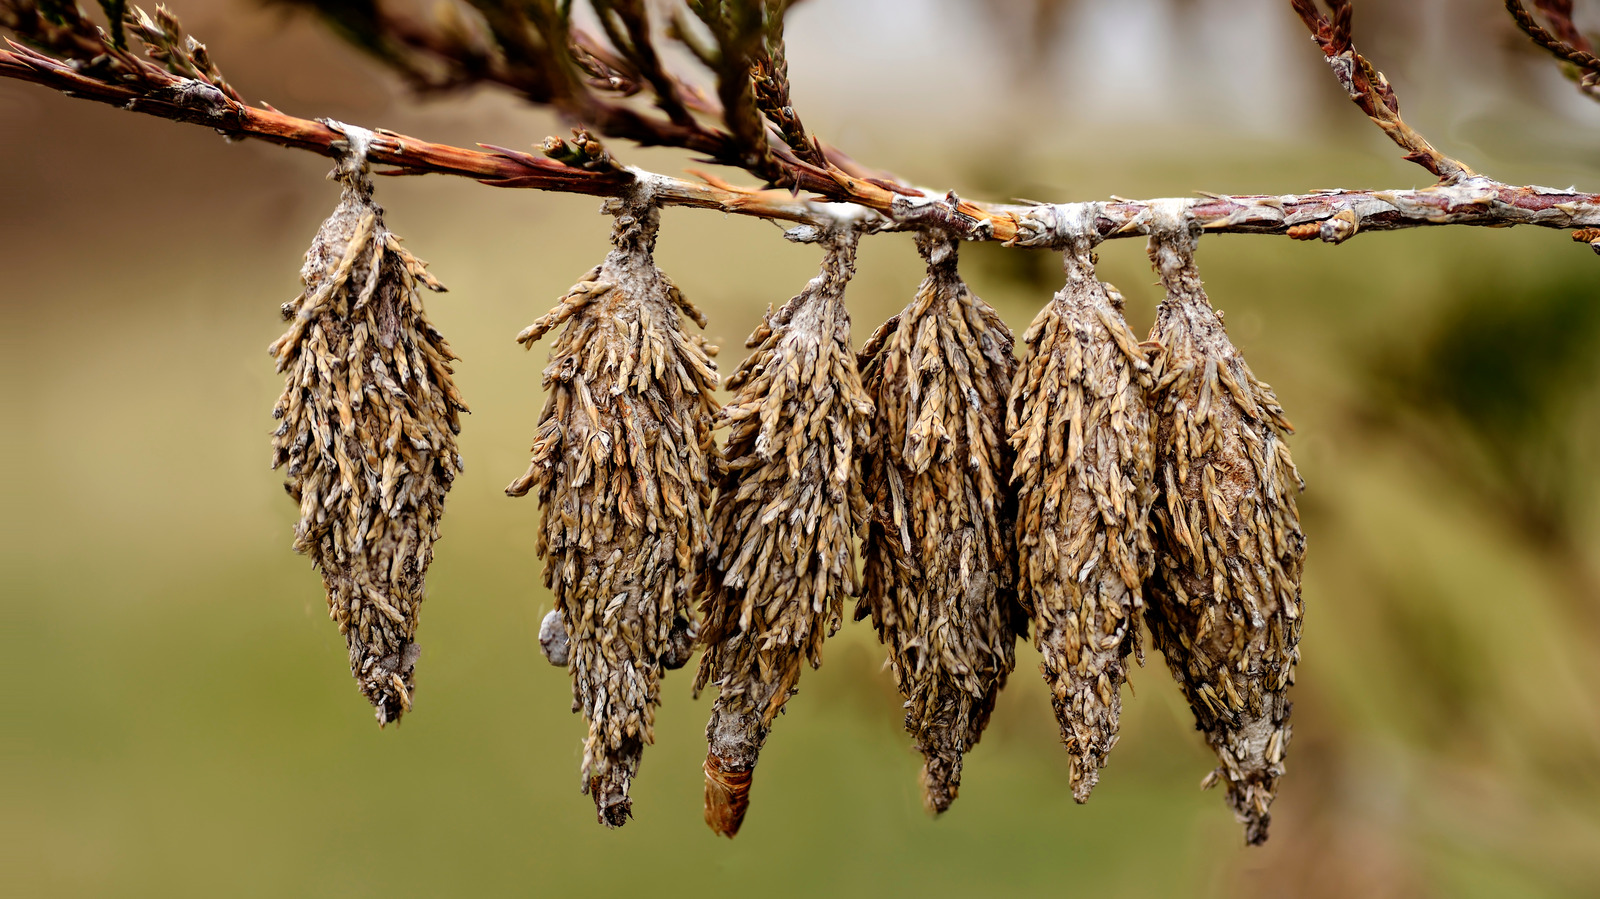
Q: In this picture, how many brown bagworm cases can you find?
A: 6